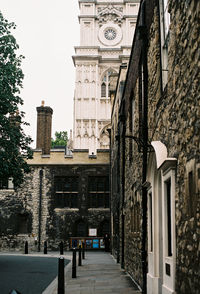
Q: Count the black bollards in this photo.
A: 7